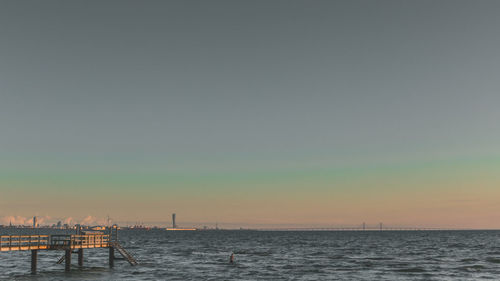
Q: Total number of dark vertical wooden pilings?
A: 4